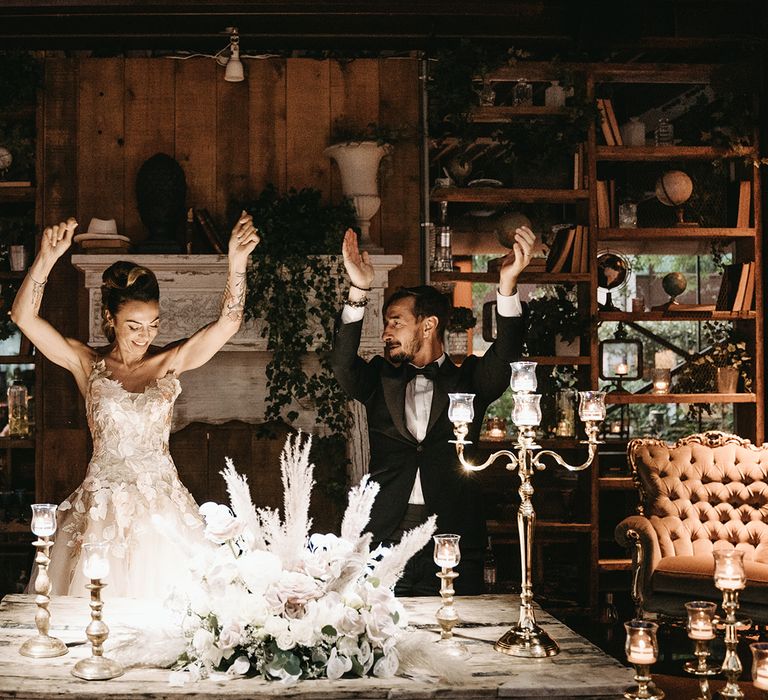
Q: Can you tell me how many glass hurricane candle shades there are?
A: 11